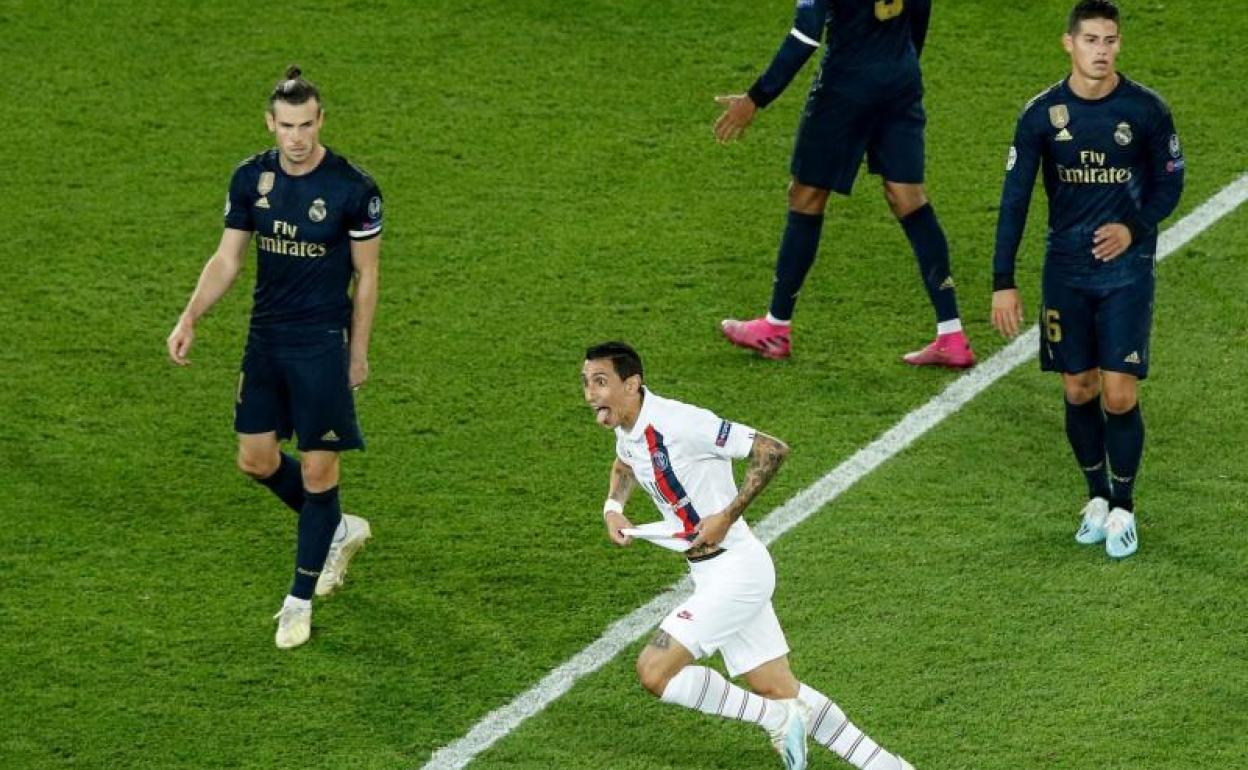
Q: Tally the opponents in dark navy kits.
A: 3